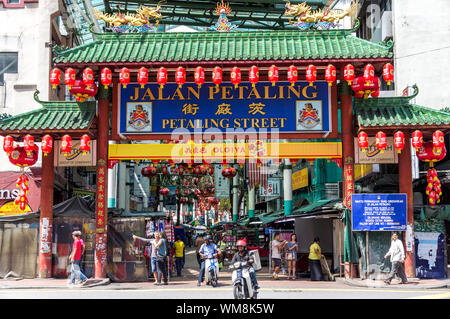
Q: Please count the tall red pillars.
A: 4